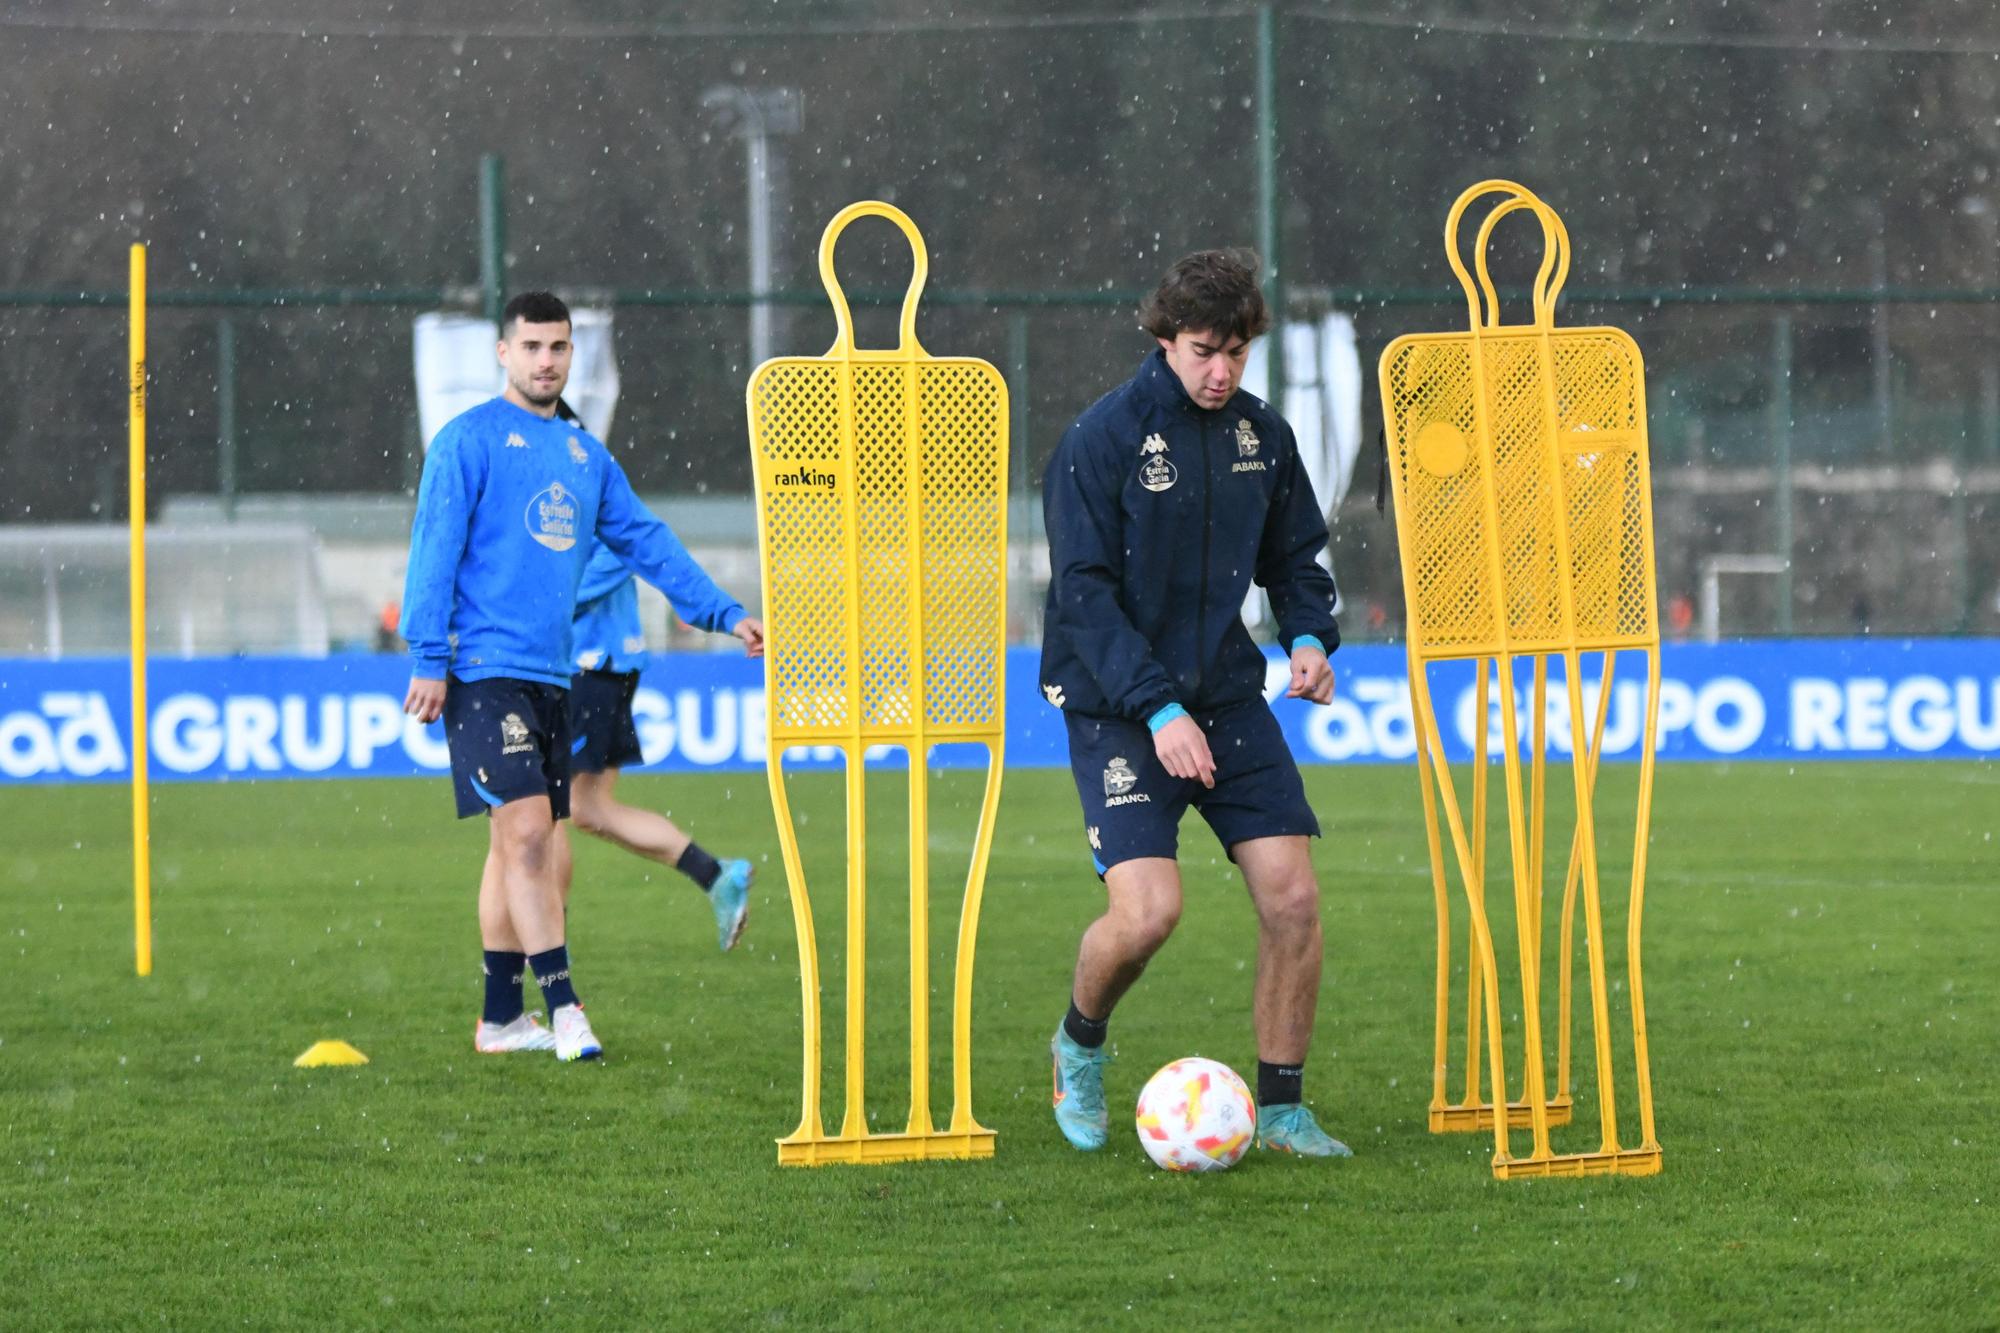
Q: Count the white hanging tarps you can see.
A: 2